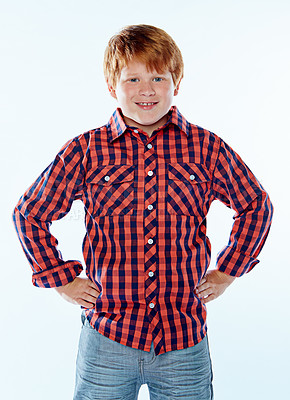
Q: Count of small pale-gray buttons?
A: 9